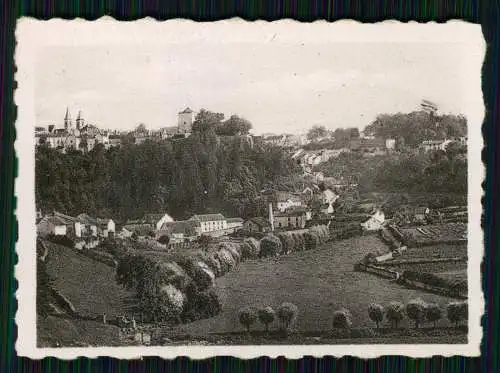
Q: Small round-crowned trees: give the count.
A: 9